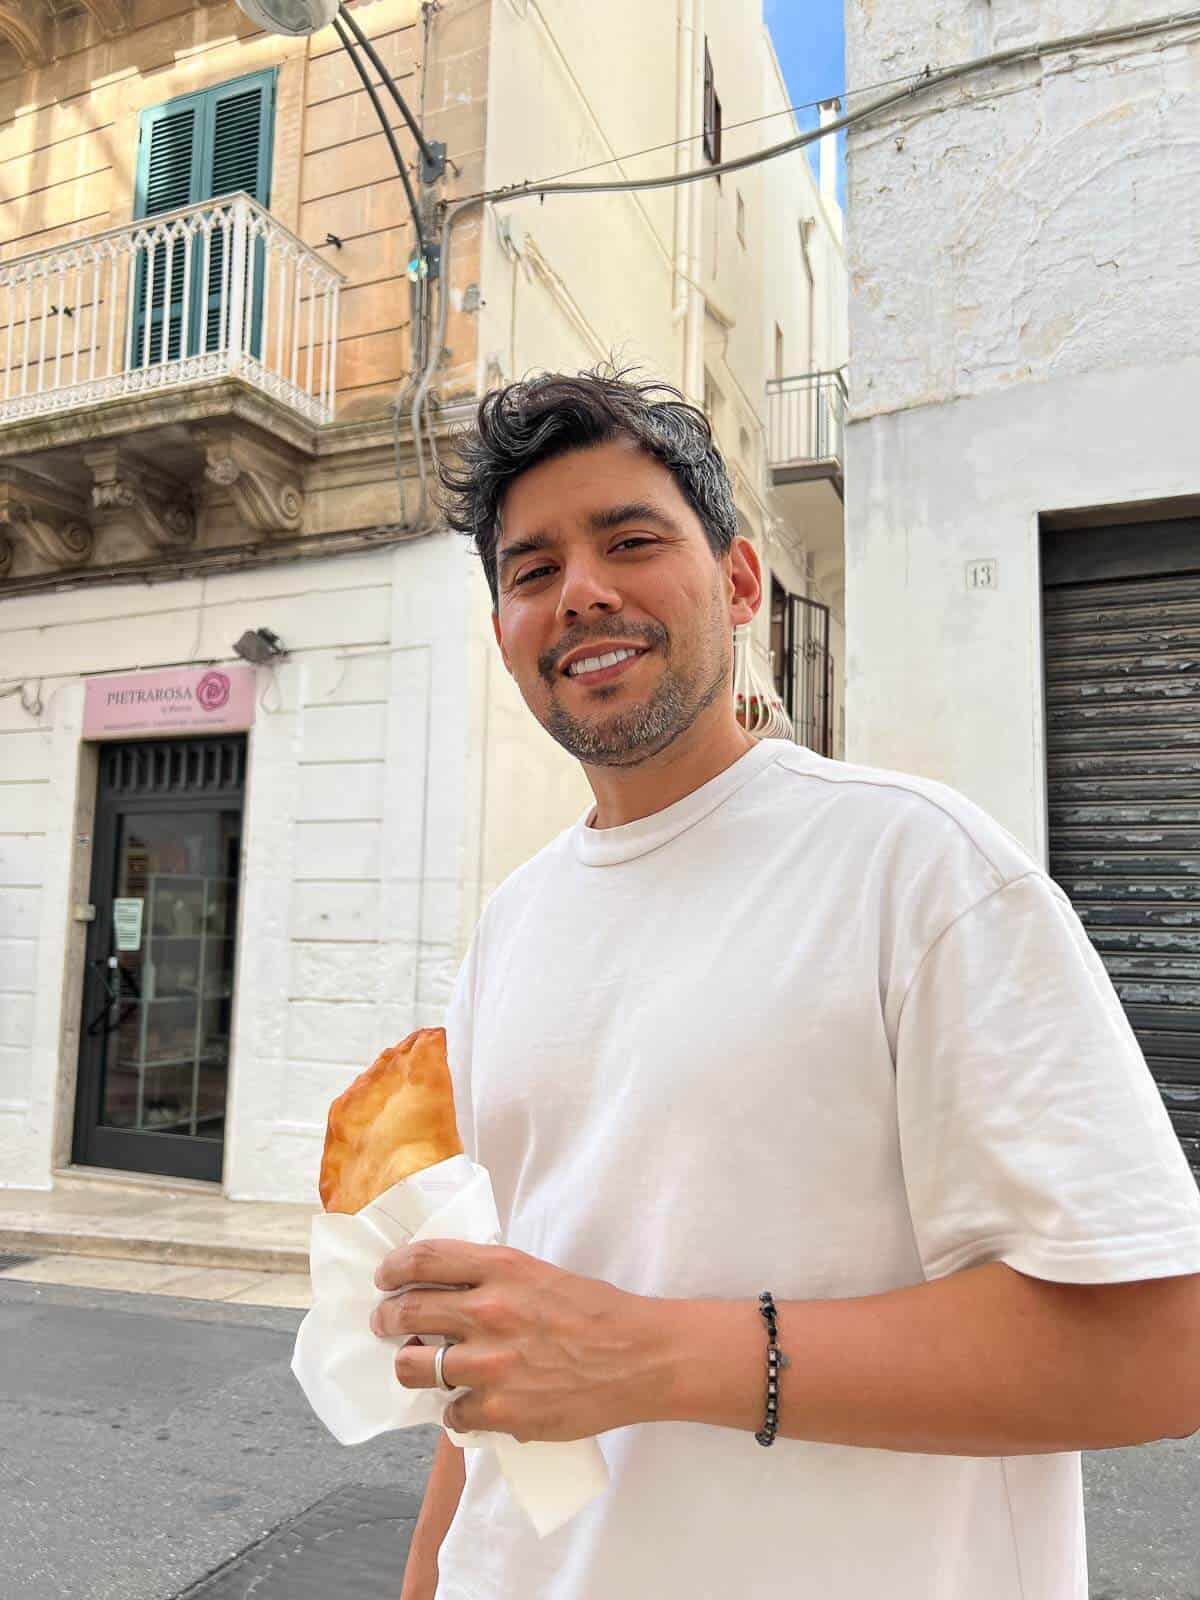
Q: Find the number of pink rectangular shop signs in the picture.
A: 1